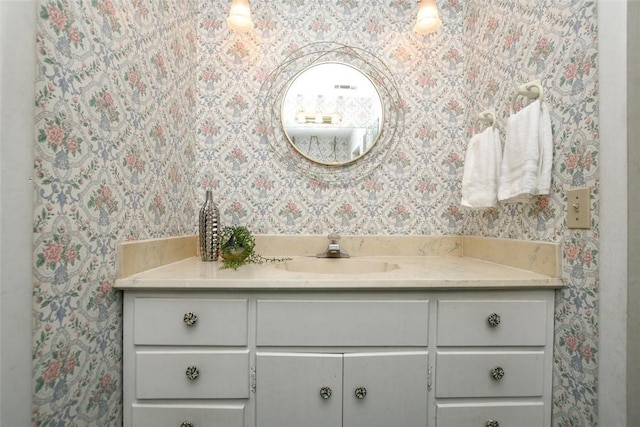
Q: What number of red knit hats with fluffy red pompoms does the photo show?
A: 0